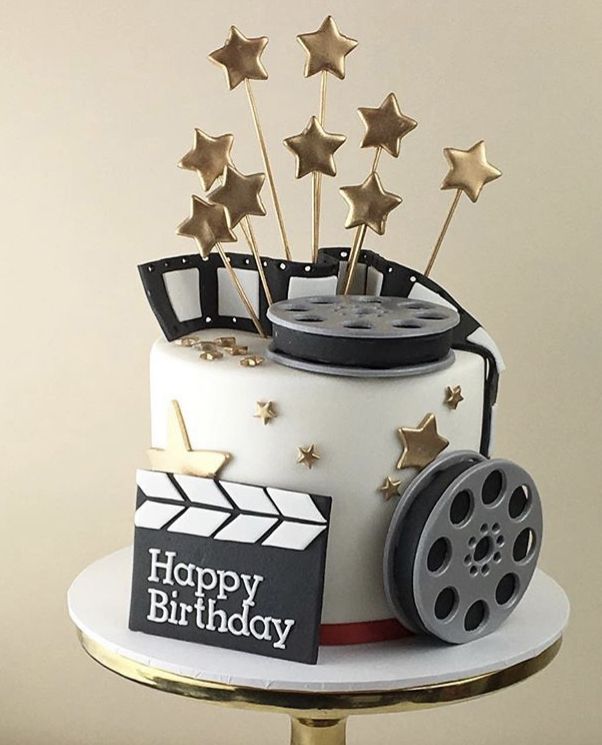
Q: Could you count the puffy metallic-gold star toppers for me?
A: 9